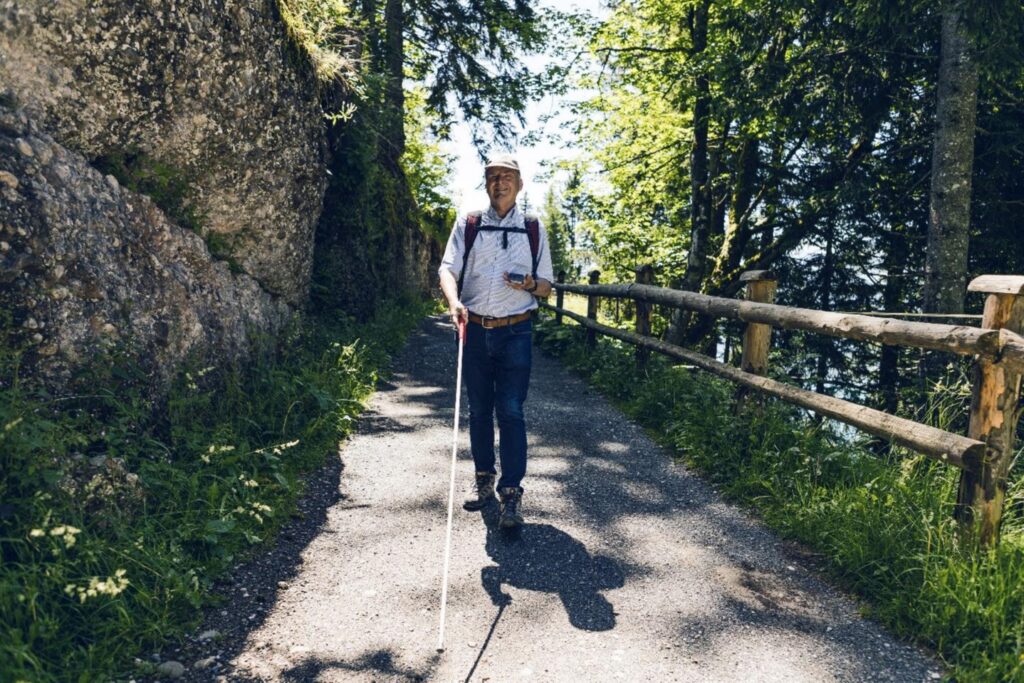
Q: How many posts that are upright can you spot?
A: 5